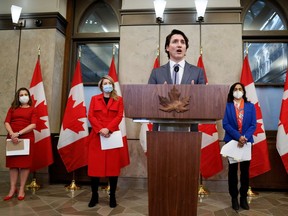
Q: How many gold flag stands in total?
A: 5